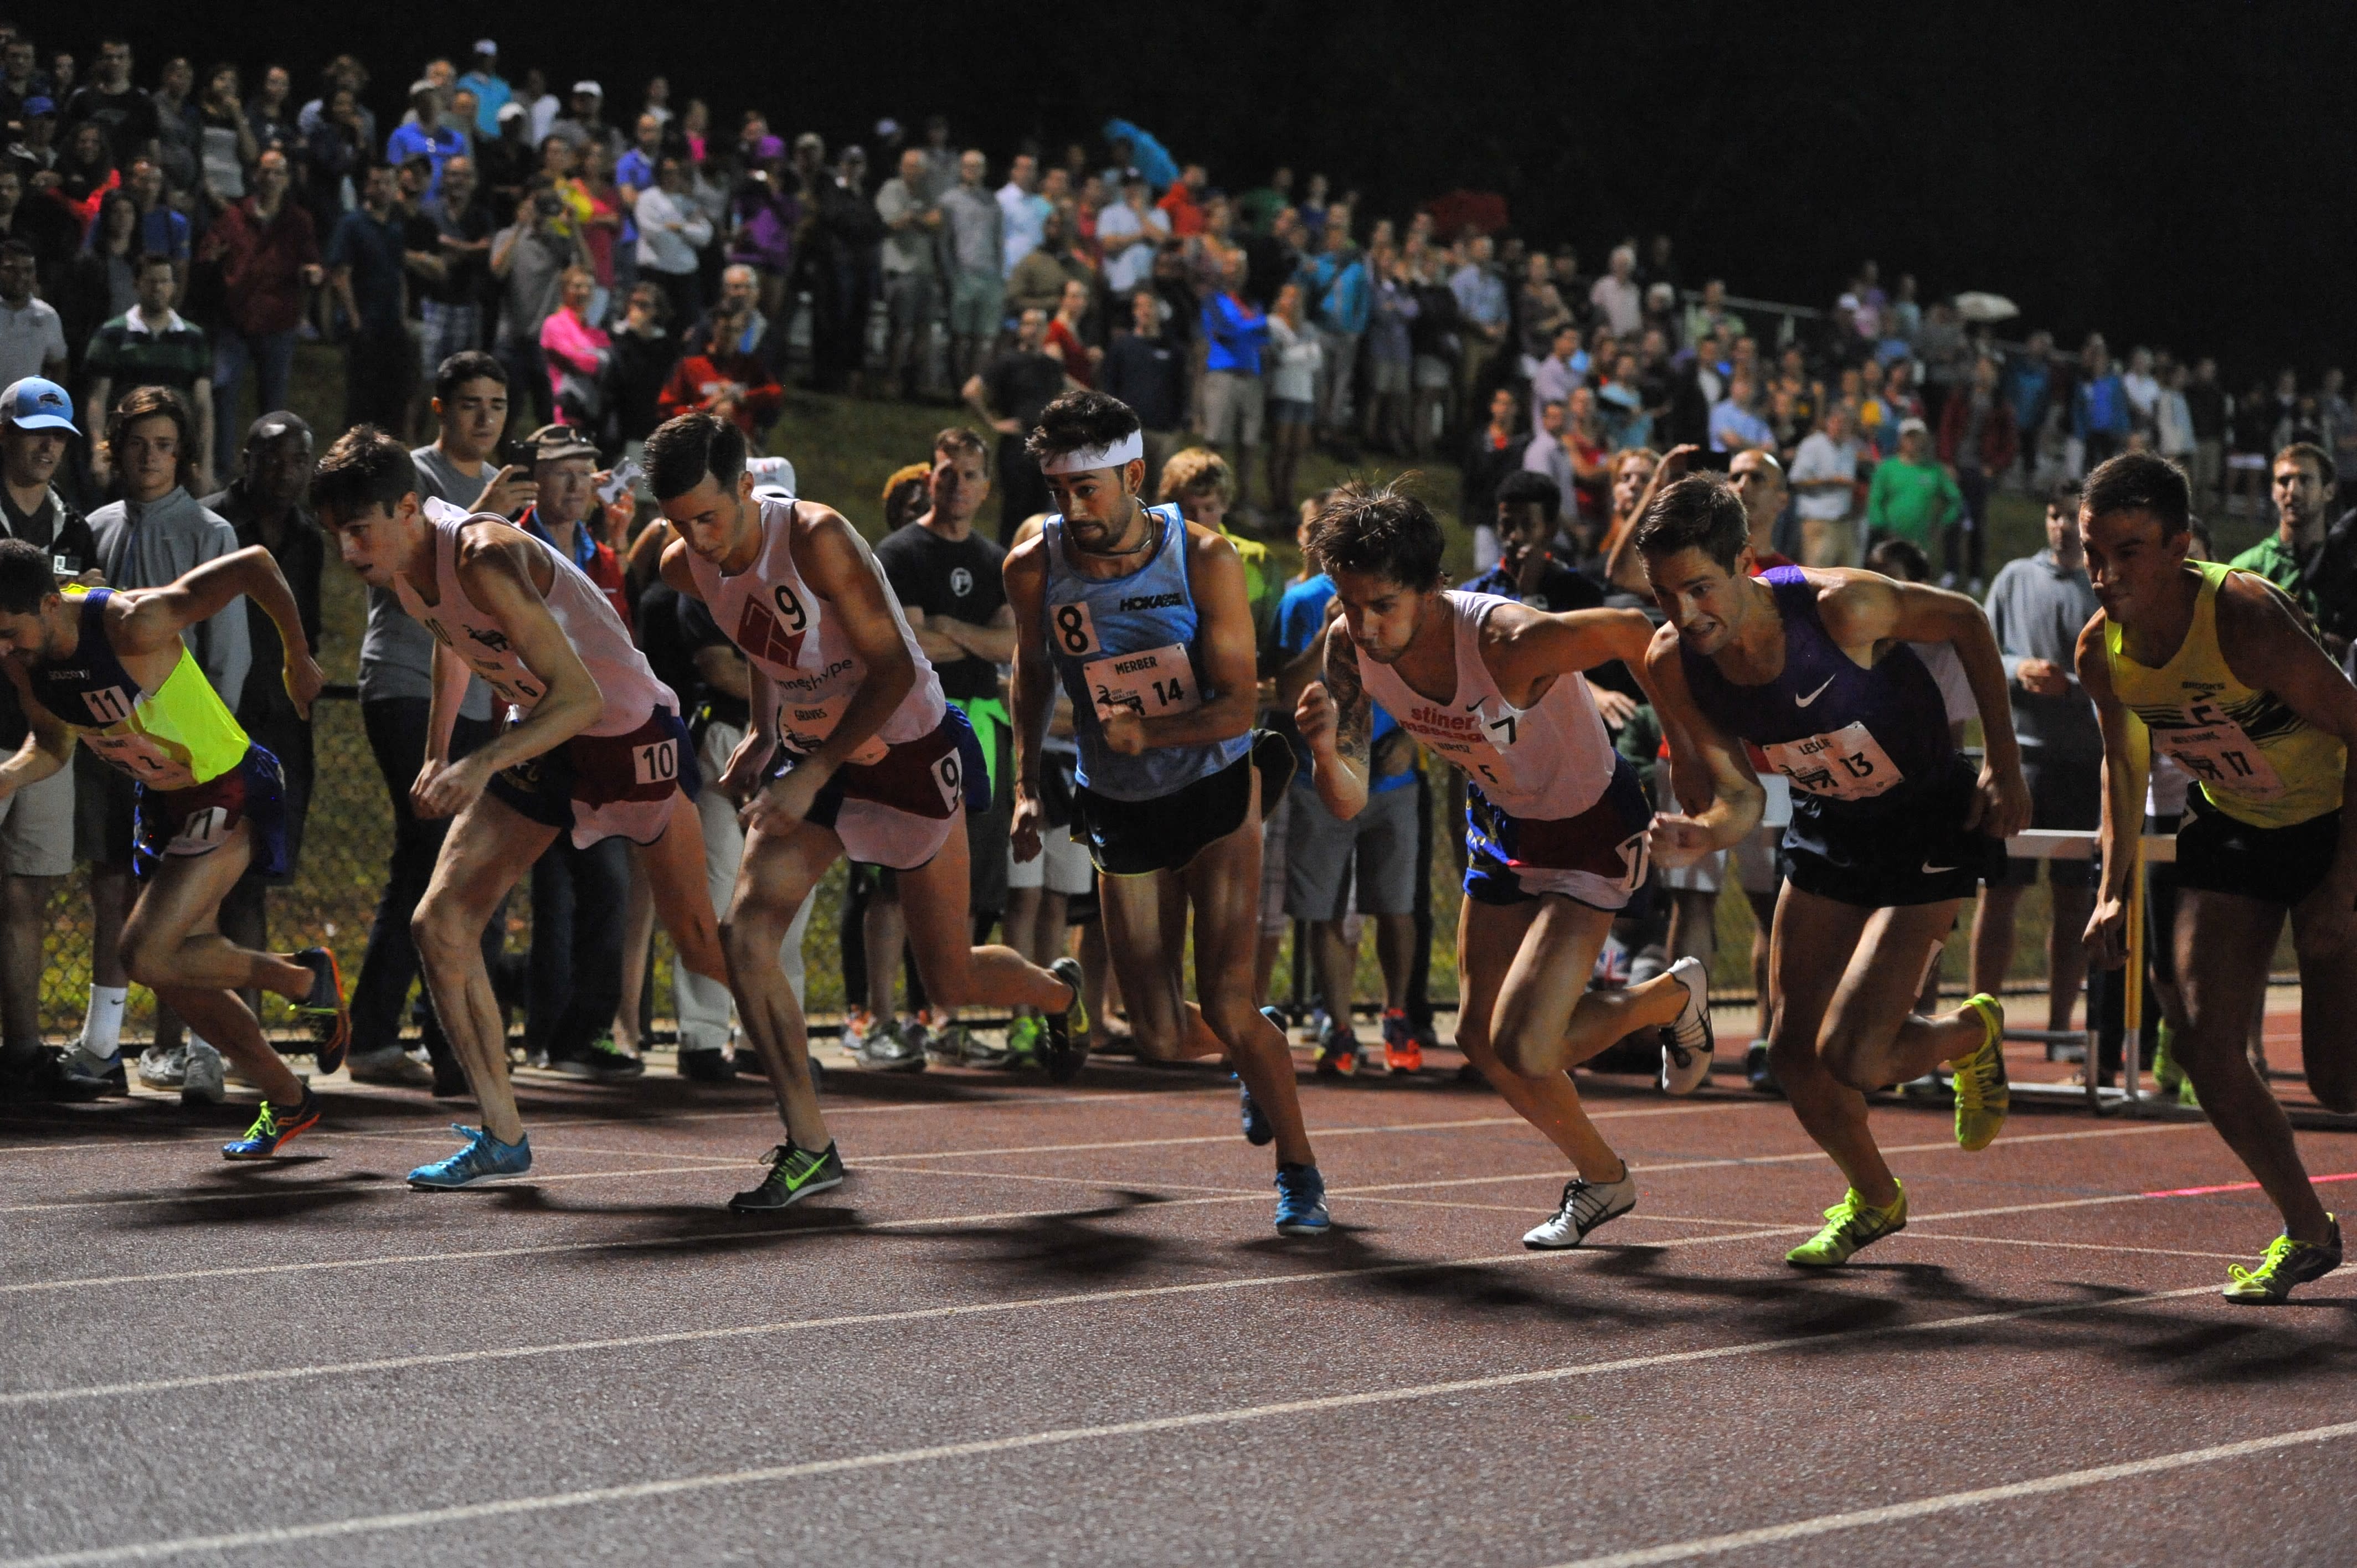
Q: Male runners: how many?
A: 7